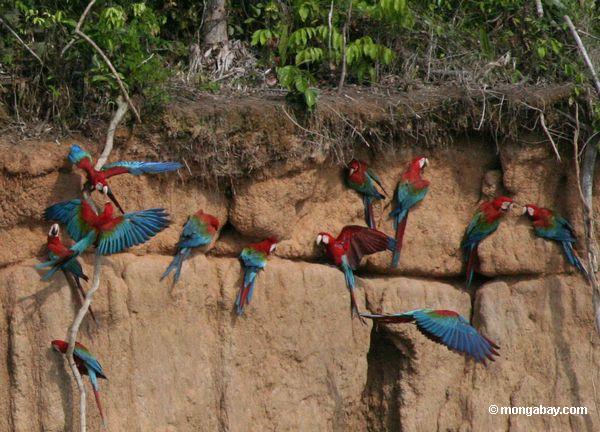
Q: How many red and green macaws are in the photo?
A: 12